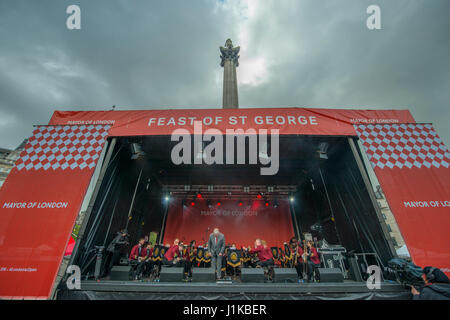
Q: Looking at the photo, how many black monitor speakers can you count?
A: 6